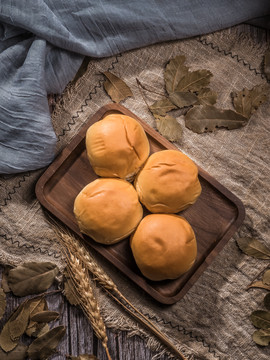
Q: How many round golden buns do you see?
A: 4